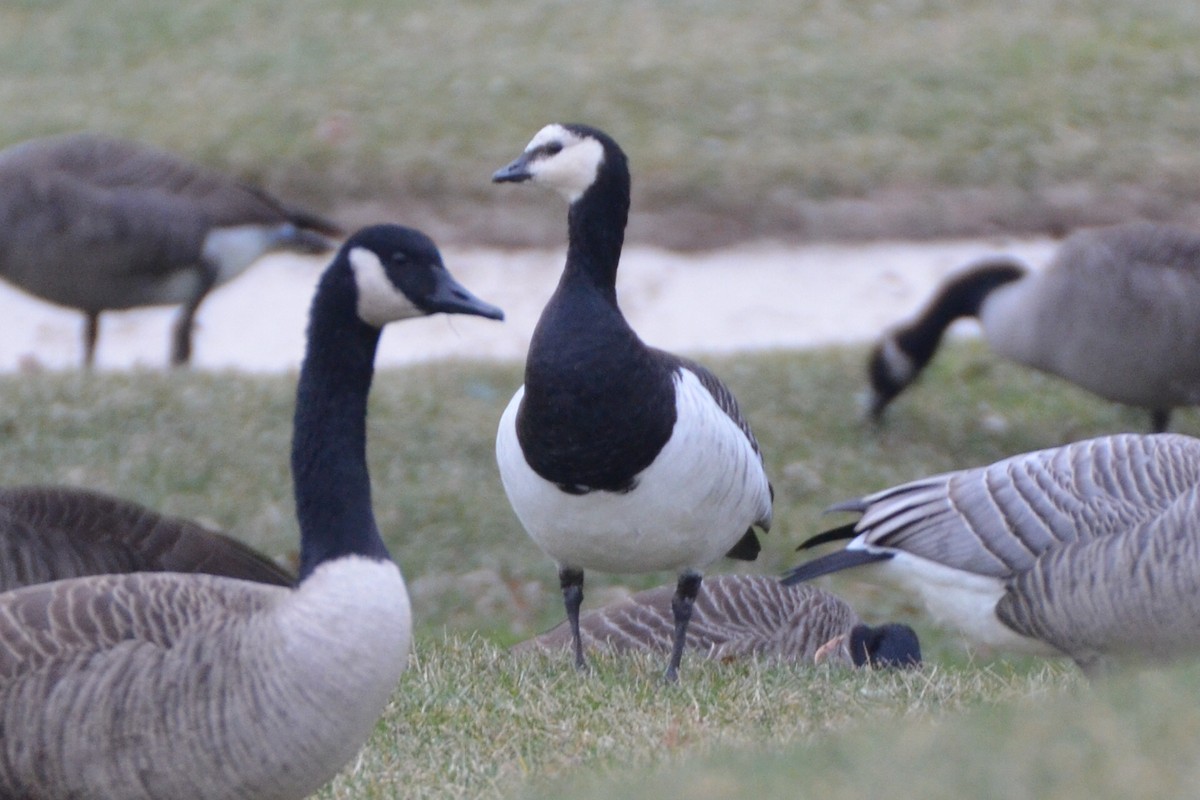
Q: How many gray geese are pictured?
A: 6